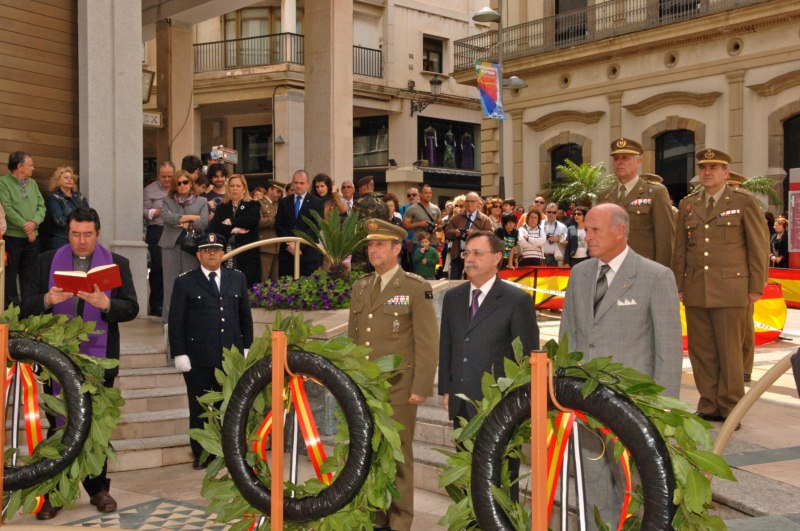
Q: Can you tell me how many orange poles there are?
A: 3